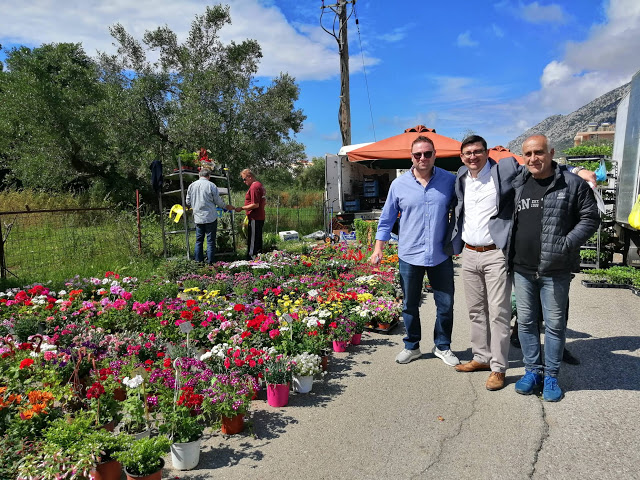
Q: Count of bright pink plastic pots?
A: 3